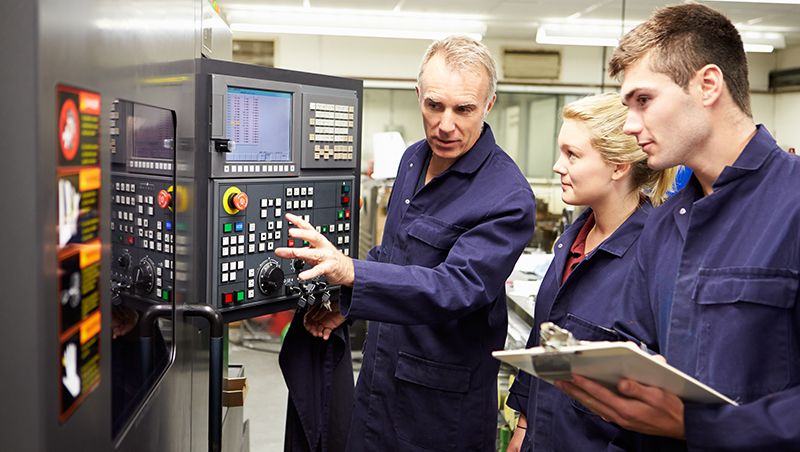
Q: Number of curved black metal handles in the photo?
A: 1